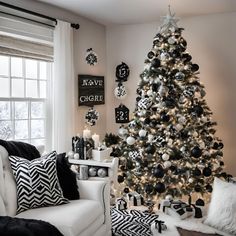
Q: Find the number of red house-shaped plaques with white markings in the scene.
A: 0